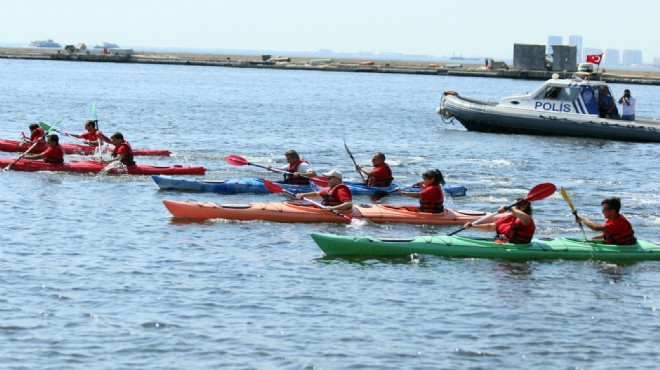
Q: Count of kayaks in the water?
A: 5